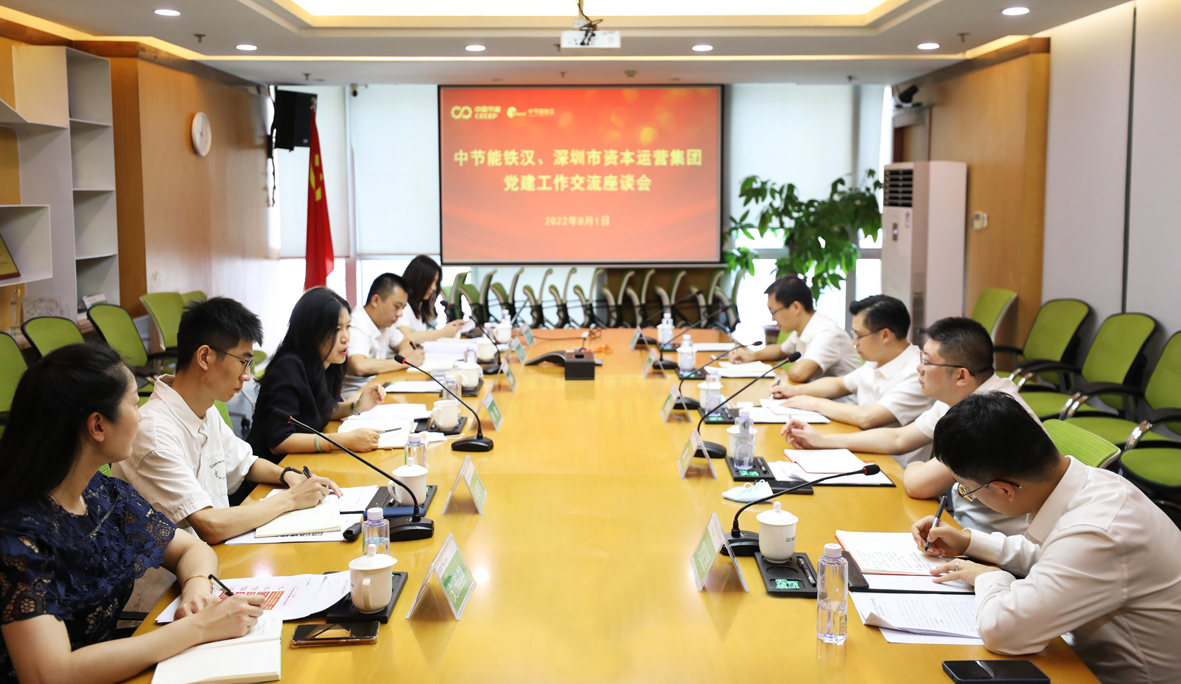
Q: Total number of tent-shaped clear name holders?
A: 11